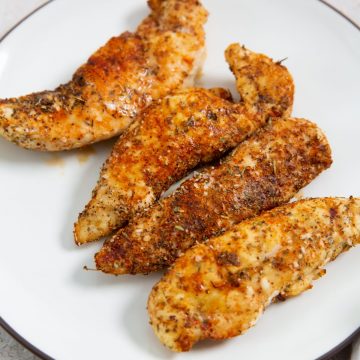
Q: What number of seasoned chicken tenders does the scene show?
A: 4